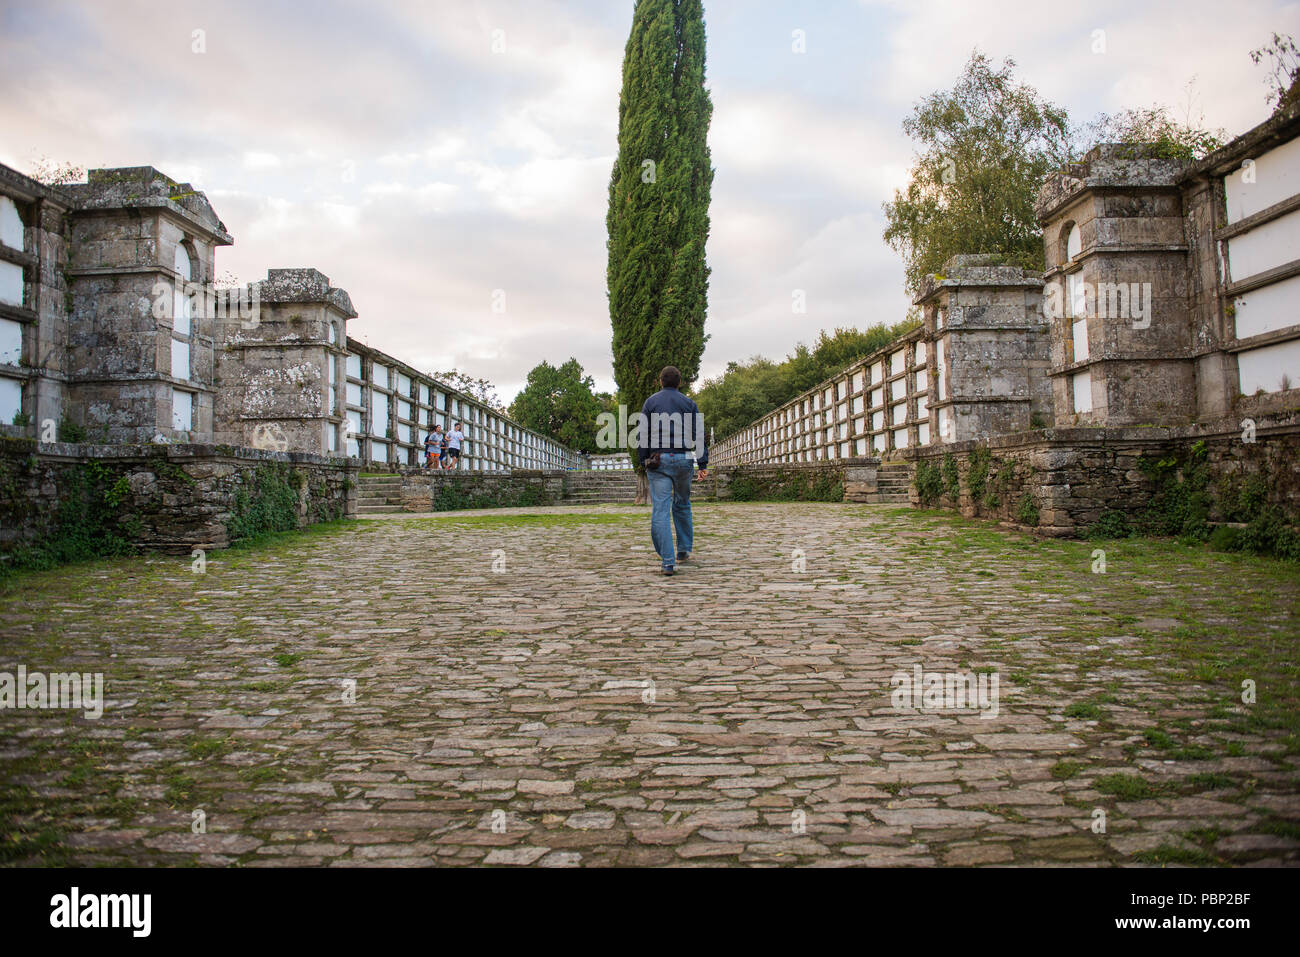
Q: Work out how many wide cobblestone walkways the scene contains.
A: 1